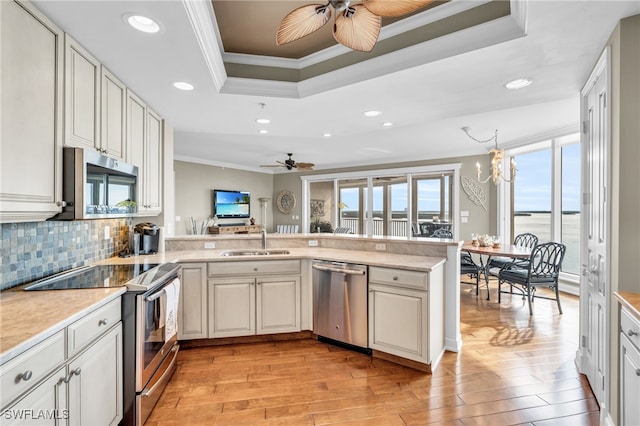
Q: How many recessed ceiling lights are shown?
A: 8